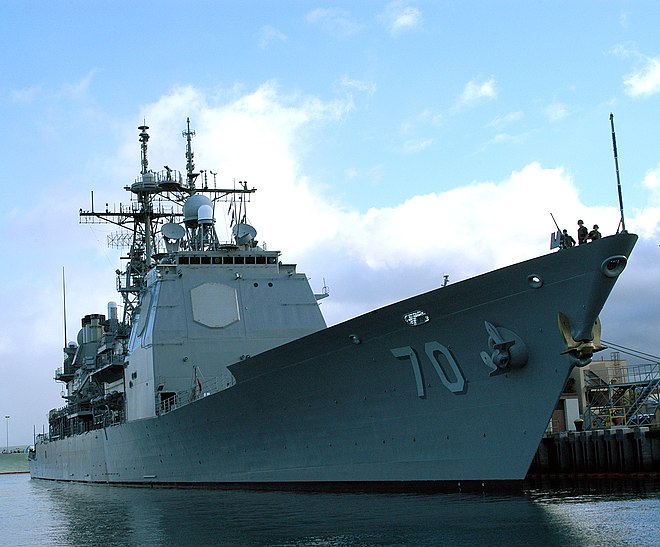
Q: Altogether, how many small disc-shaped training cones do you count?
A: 0